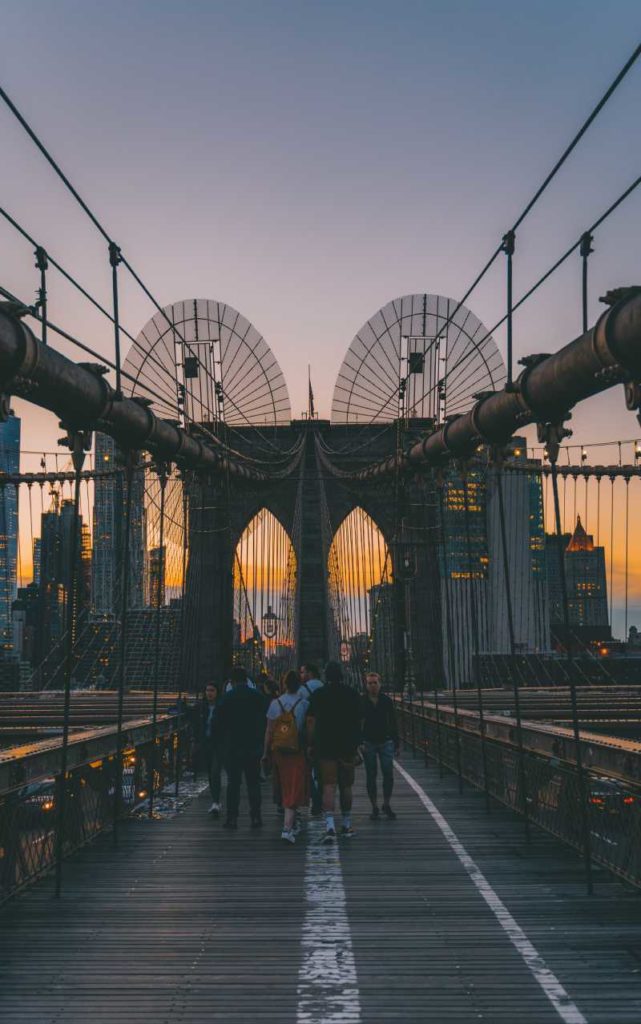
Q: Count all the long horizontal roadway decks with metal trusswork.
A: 2